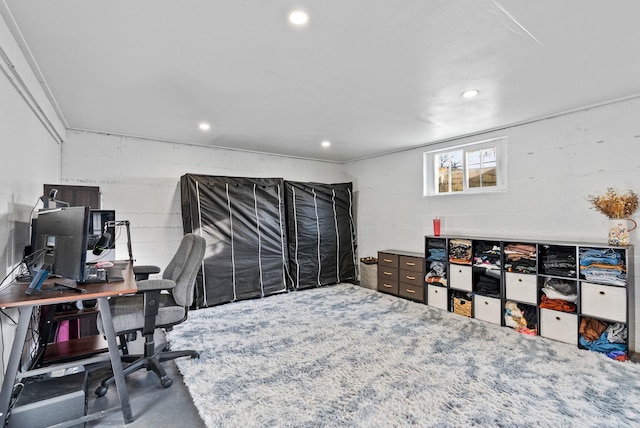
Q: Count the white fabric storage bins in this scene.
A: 6